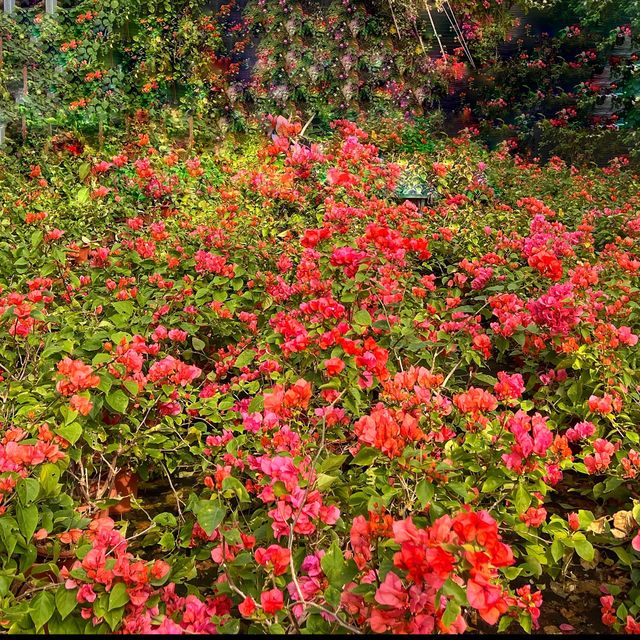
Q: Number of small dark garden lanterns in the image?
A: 1